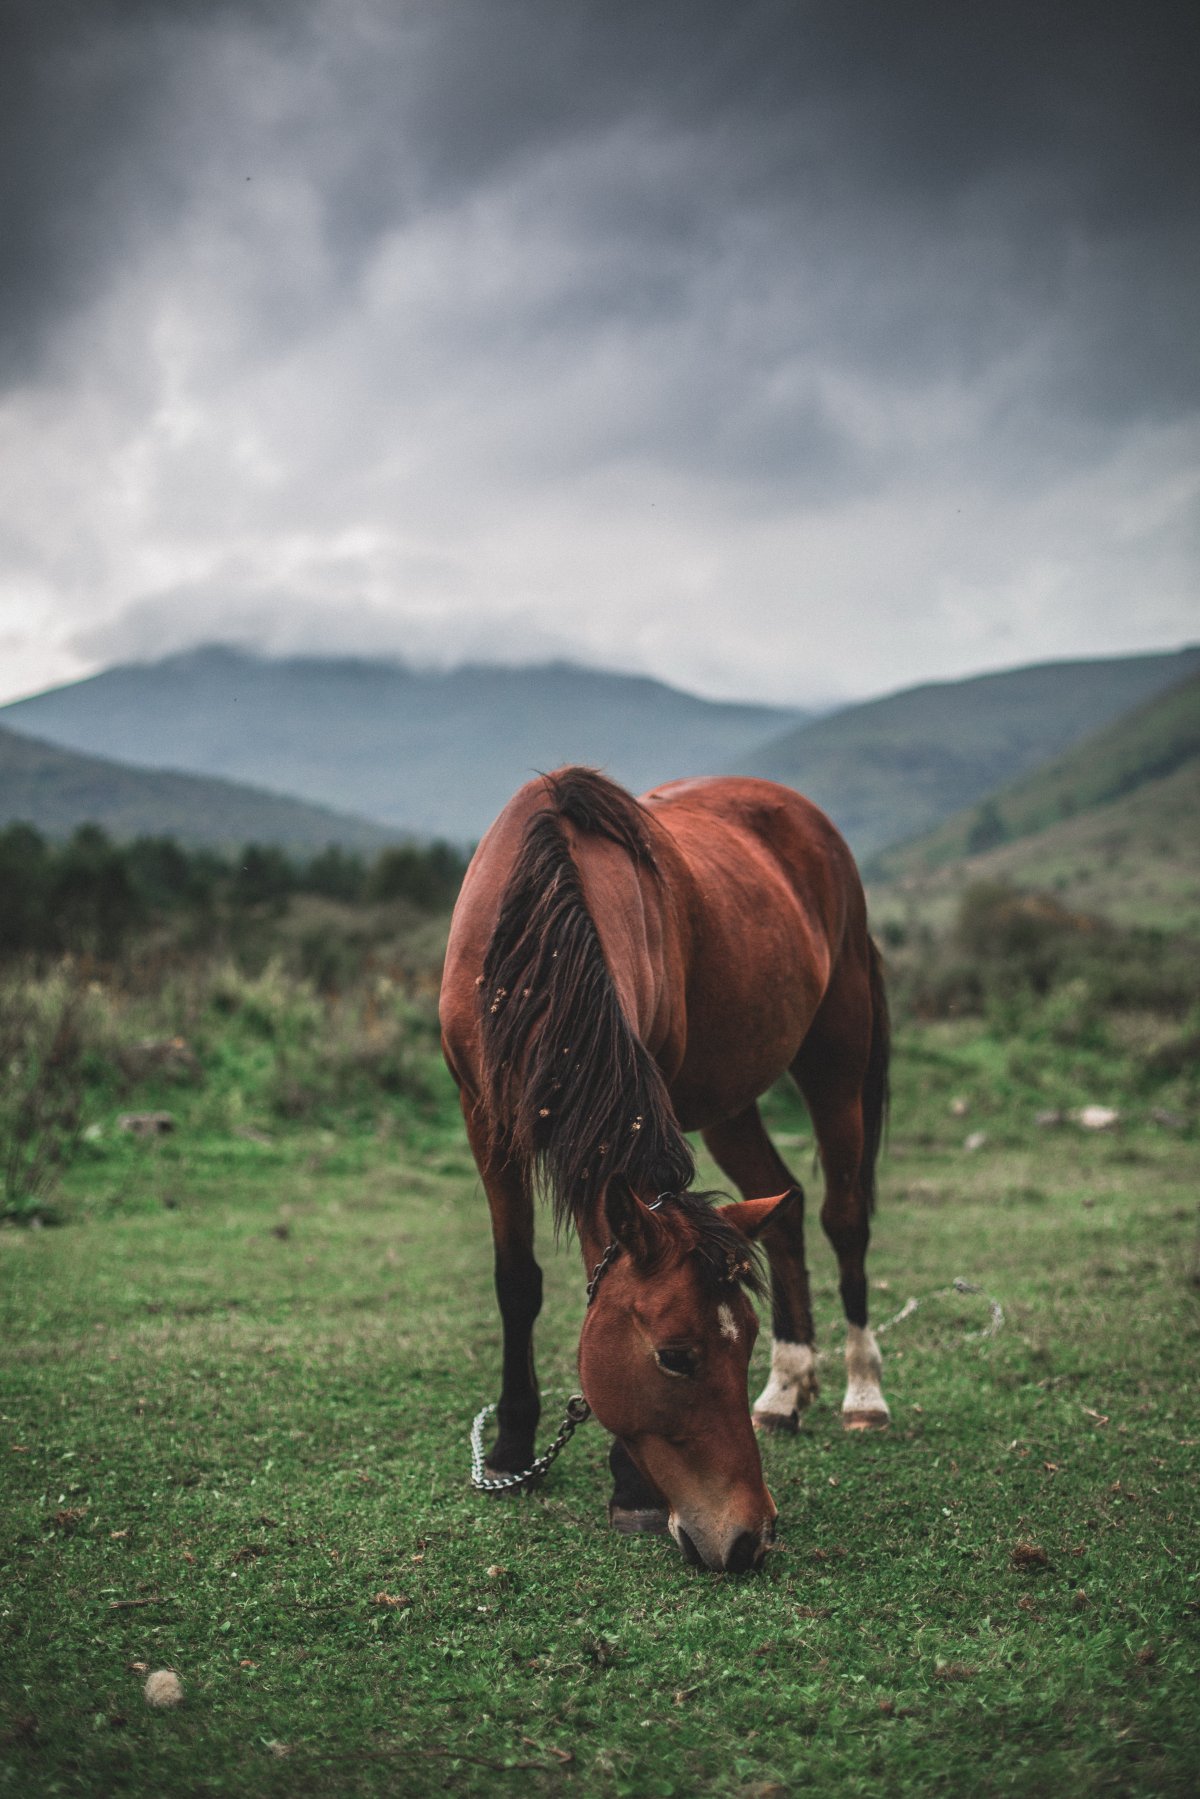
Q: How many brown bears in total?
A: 0